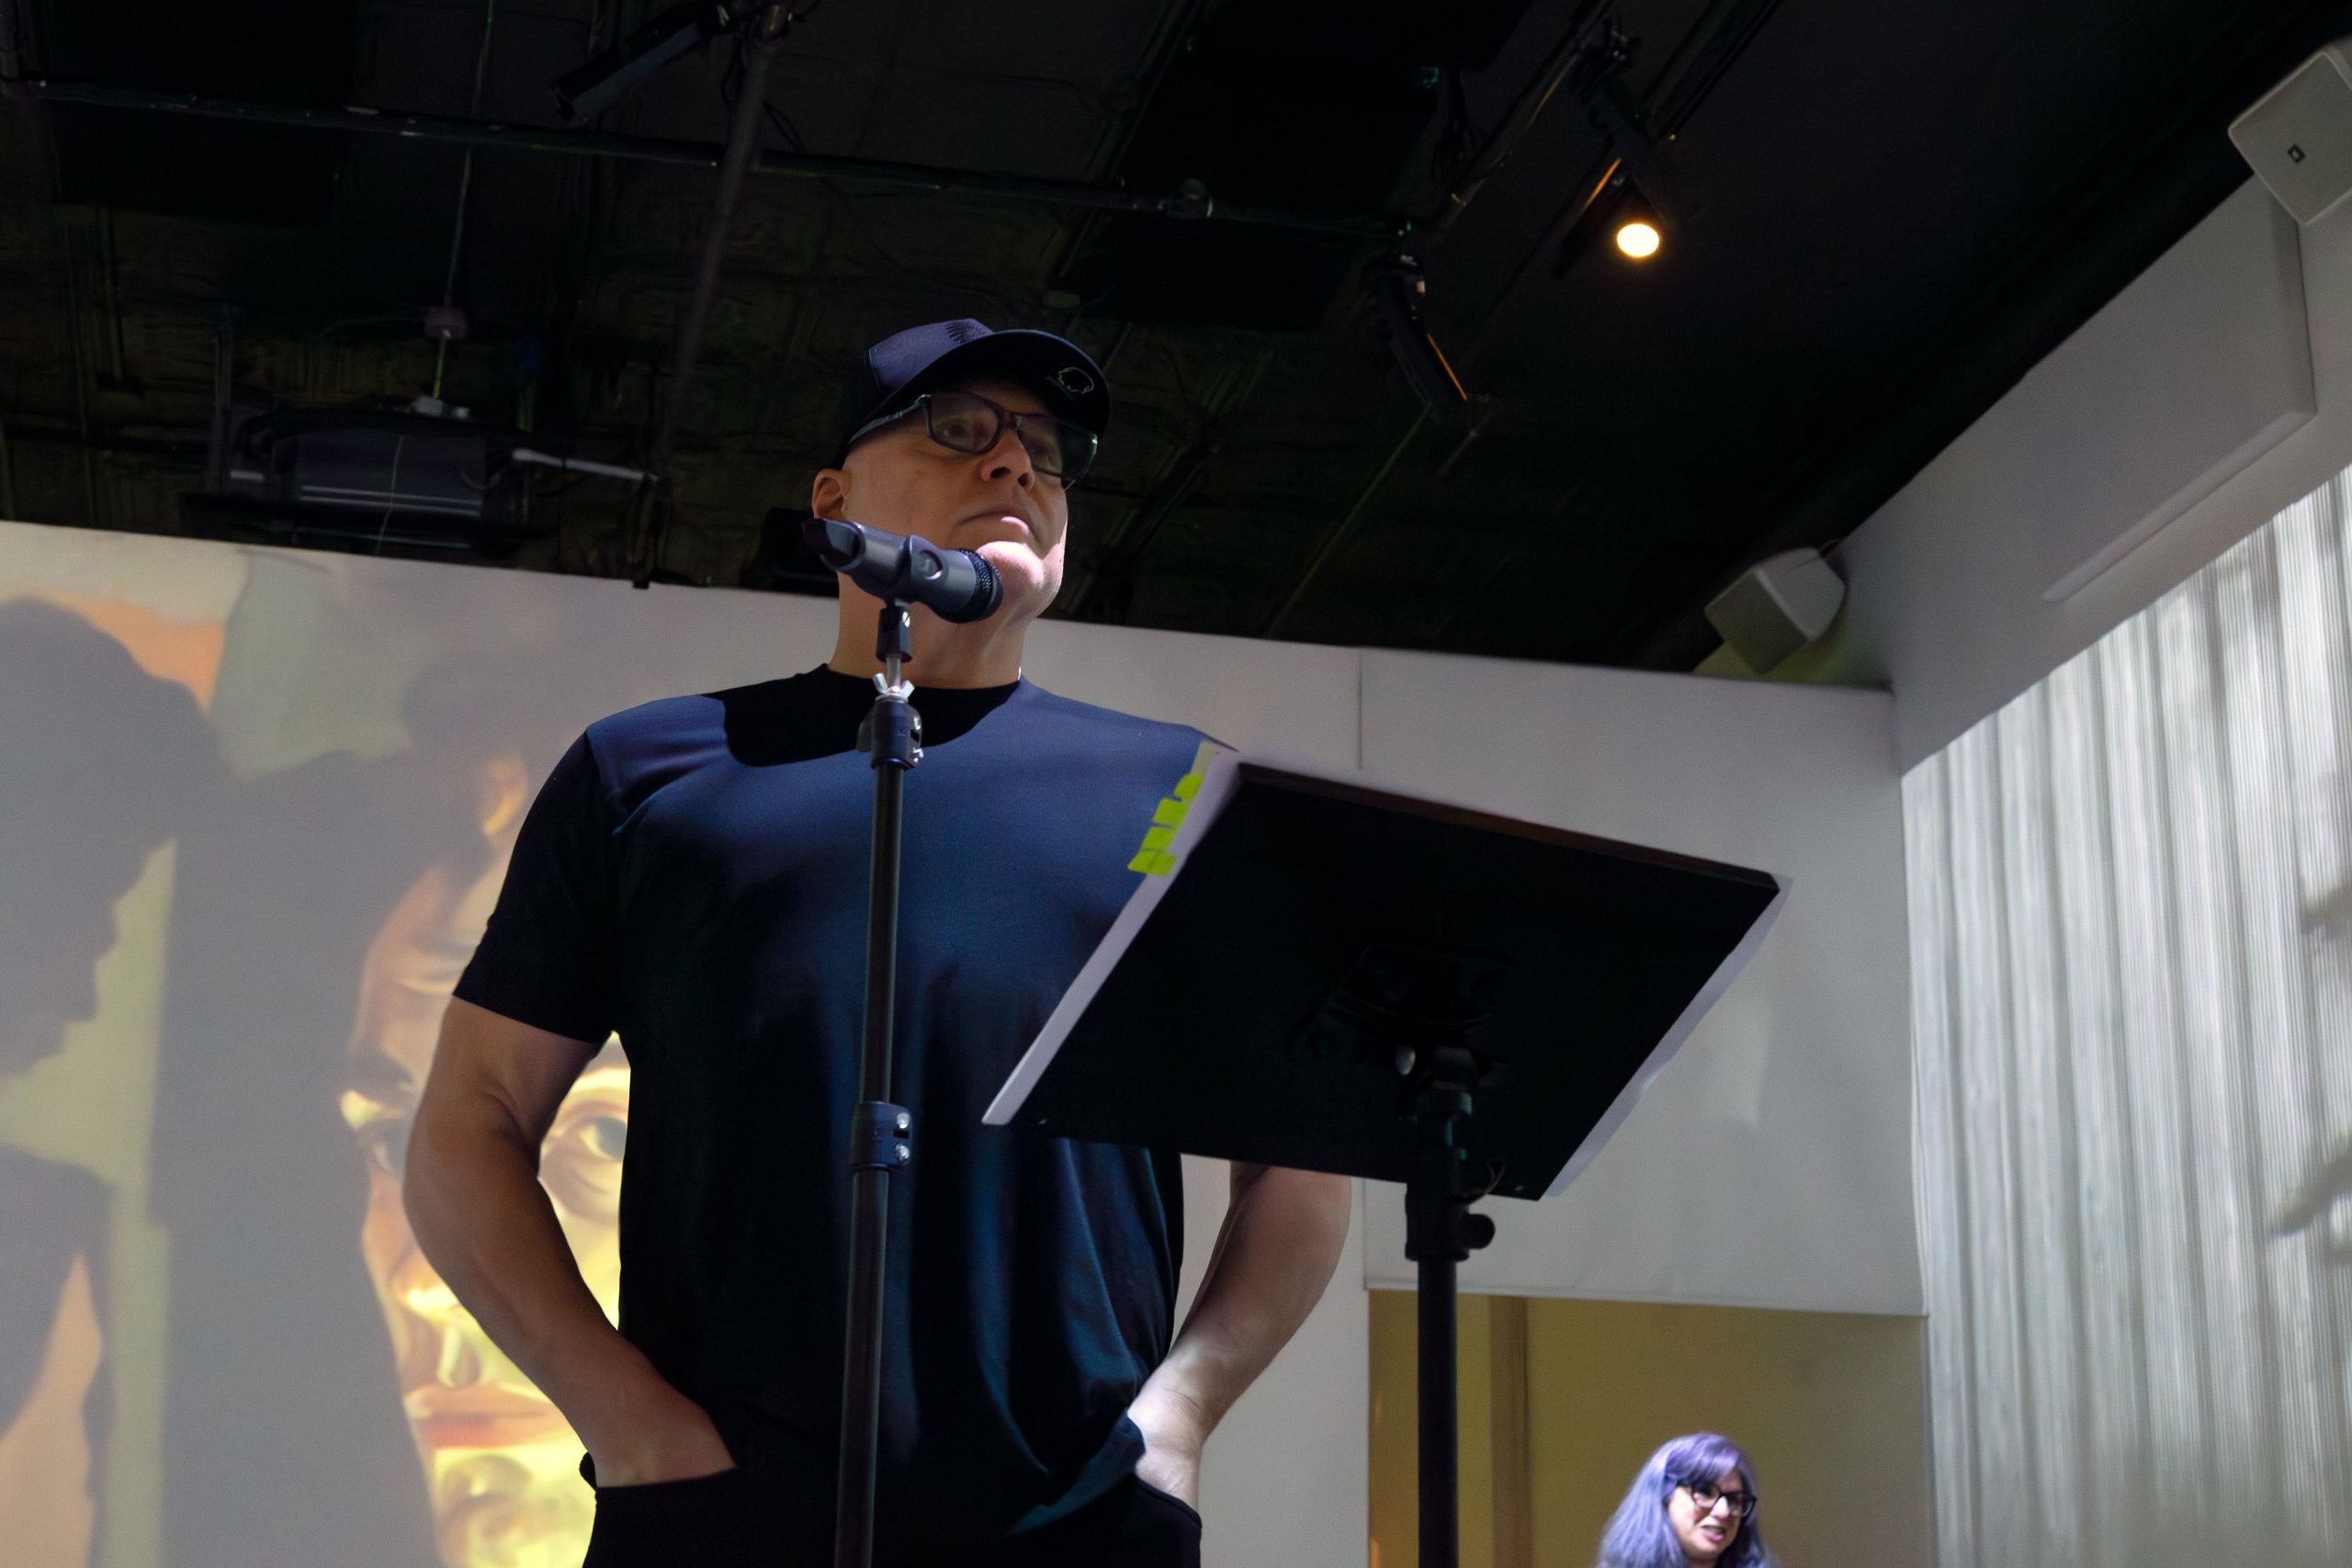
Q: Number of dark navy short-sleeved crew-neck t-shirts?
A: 1